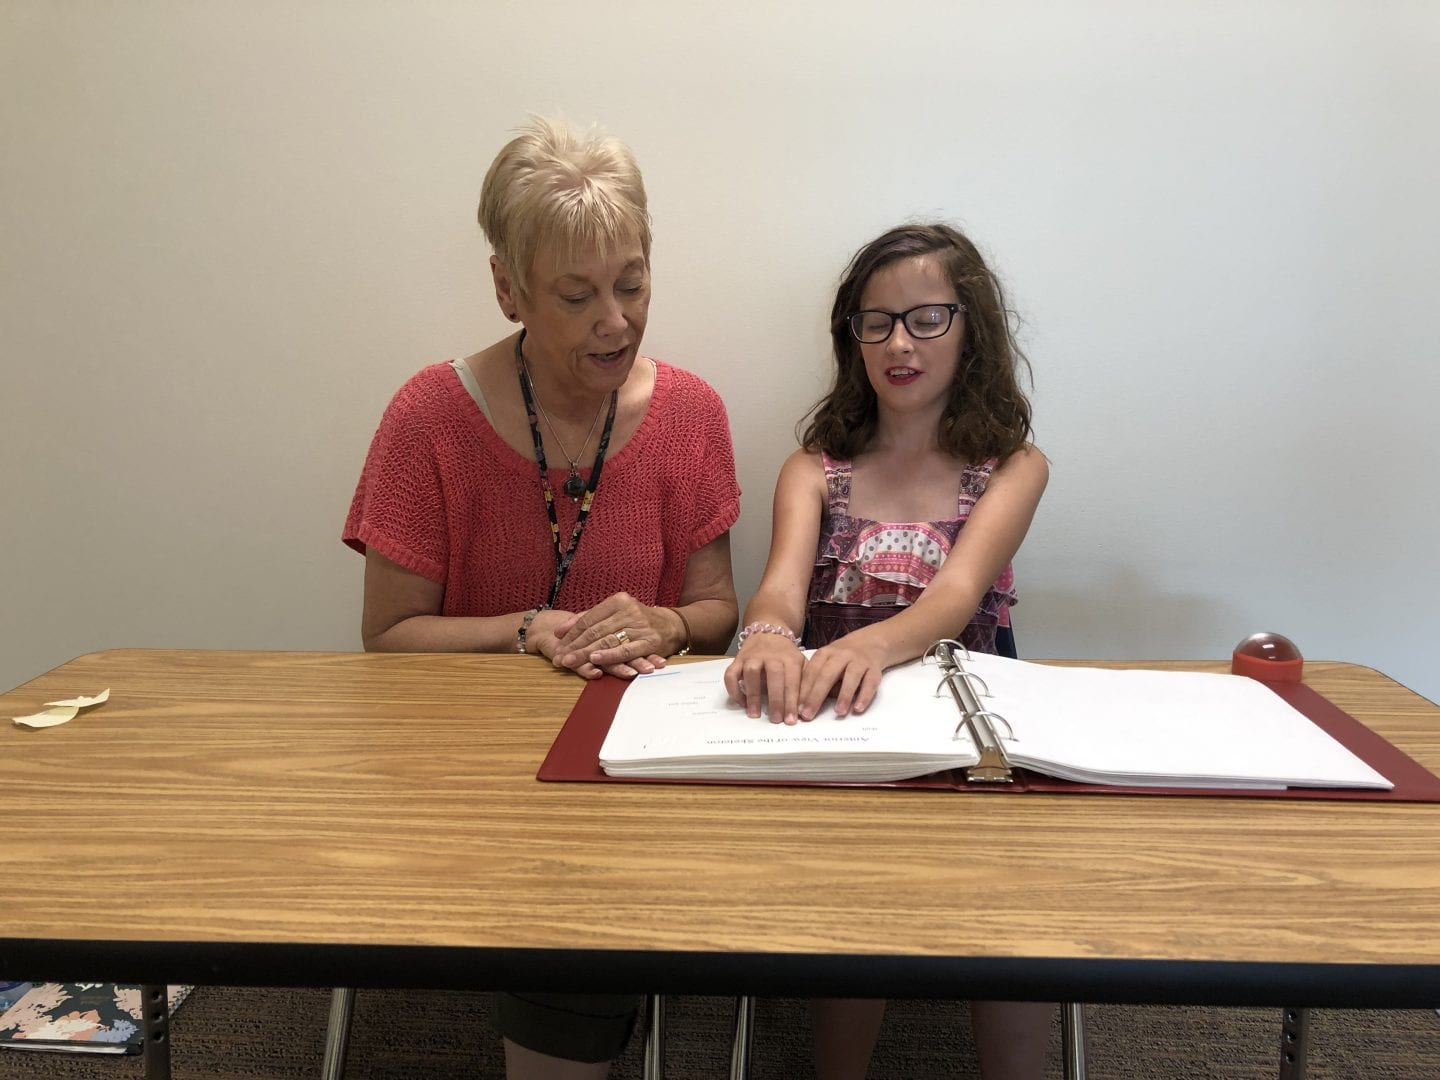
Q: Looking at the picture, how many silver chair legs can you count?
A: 4